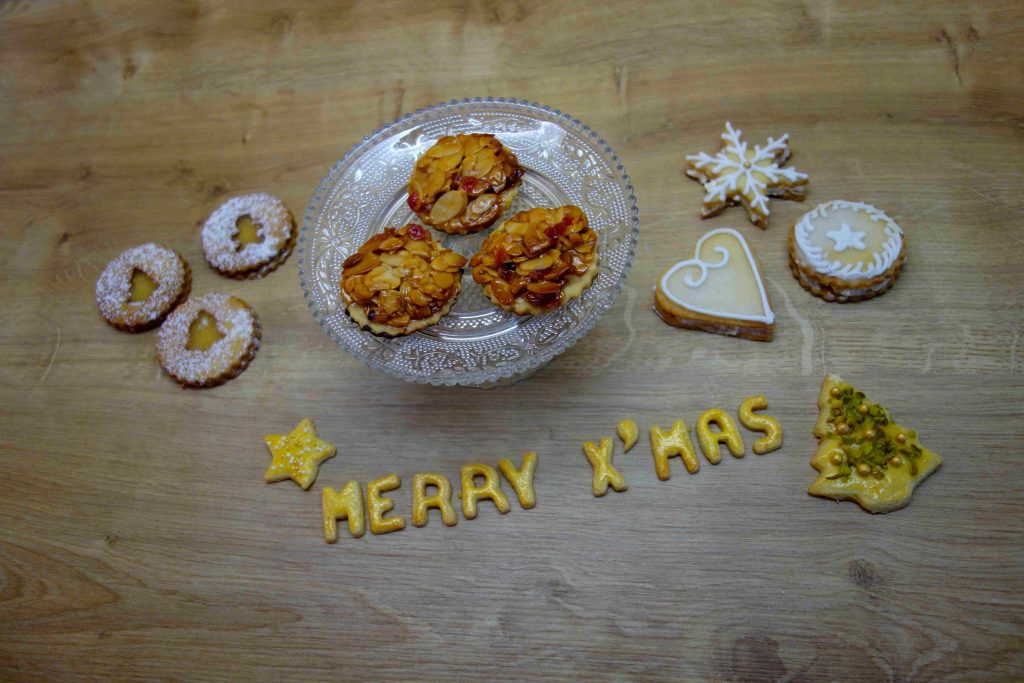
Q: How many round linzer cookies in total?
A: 3